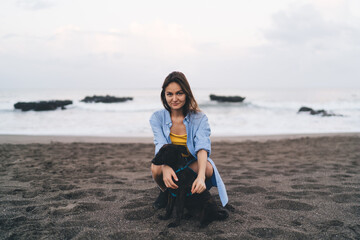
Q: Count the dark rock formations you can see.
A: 4